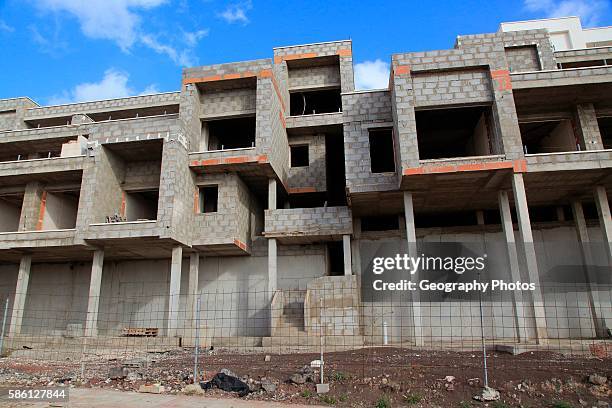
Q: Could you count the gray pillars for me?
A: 11